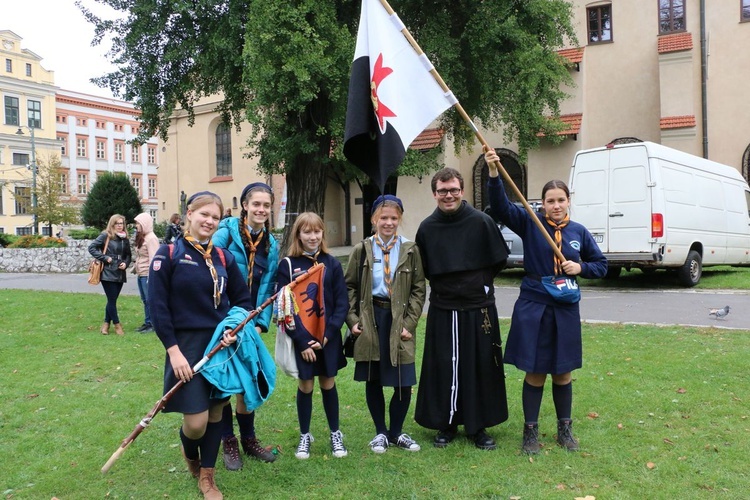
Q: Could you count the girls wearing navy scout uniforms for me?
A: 5